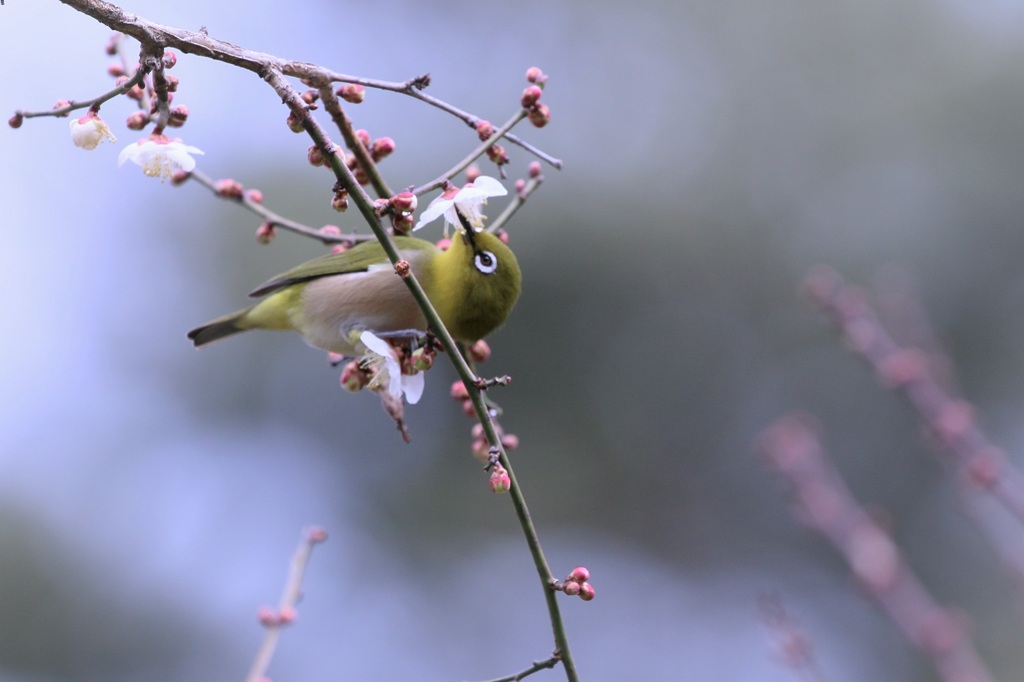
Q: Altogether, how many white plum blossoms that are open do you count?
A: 4